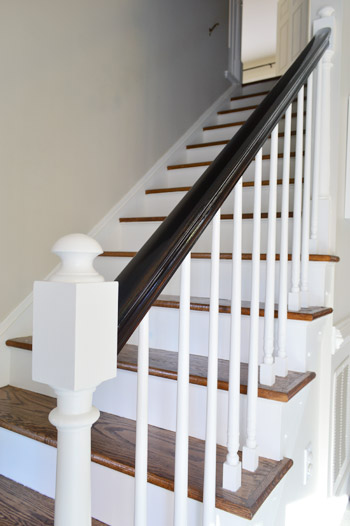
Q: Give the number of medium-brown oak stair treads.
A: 13